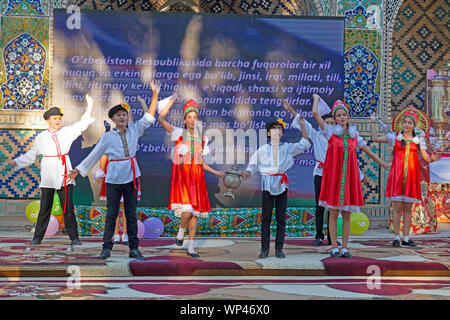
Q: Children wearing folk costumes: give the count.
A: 8